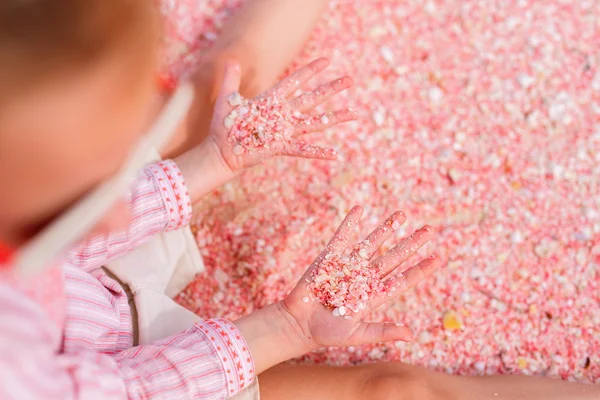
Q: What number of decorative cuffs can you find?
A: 2